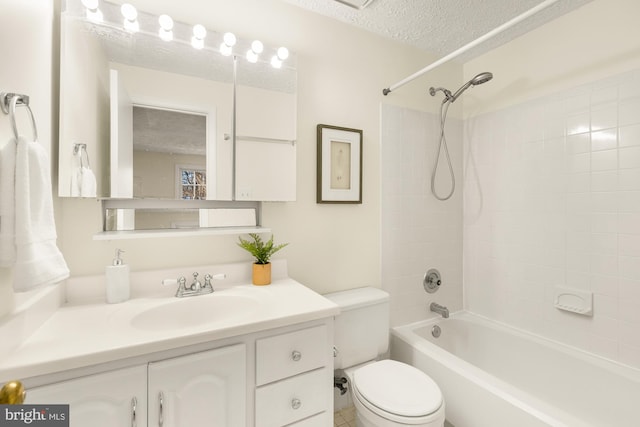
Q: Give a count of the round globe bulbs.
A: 7